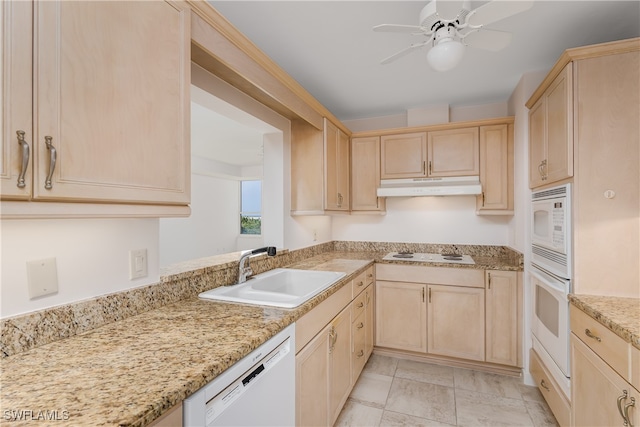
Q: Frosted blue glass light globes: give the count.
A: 0